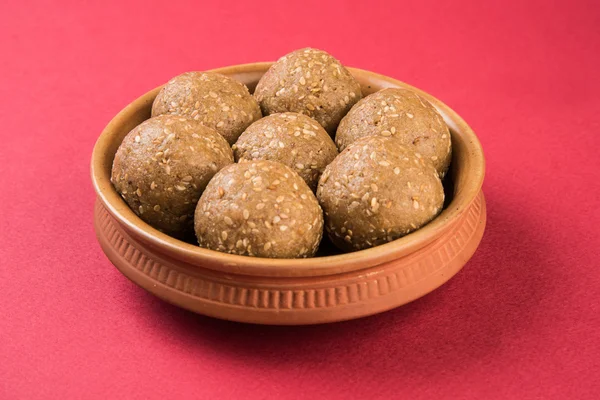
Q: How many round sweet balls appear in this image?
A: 7